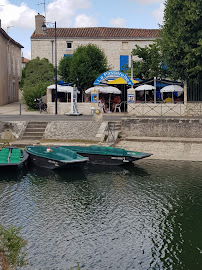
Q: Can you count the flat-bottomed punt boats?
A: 3